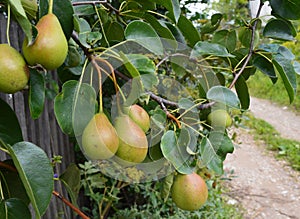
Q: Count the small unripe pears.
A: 1